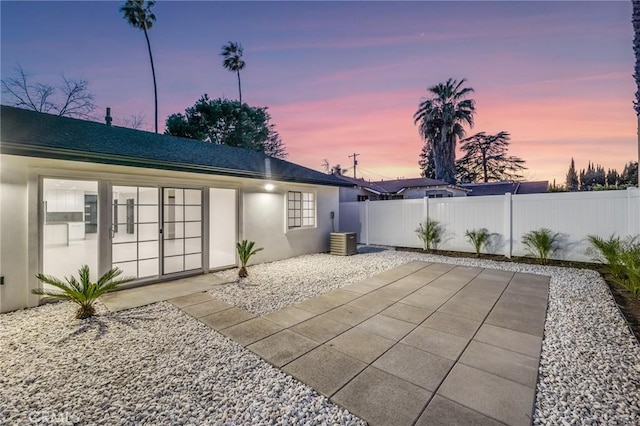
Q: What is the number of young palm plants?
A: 7